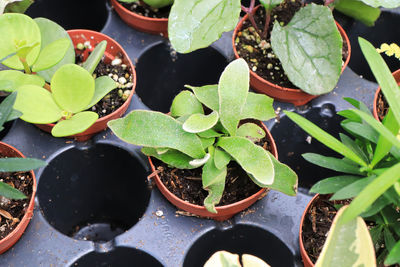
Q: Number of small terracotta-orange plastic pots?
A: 7